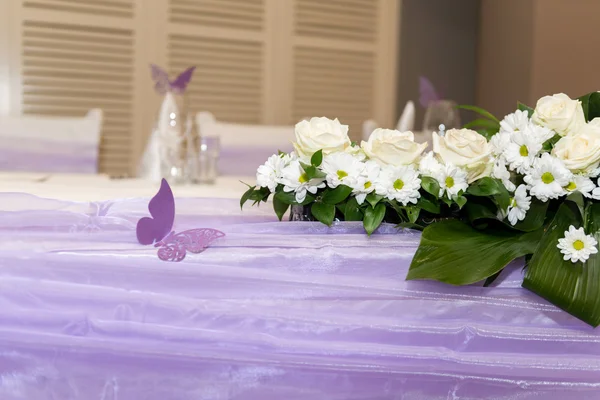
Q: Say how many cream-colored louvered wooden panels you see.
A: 3